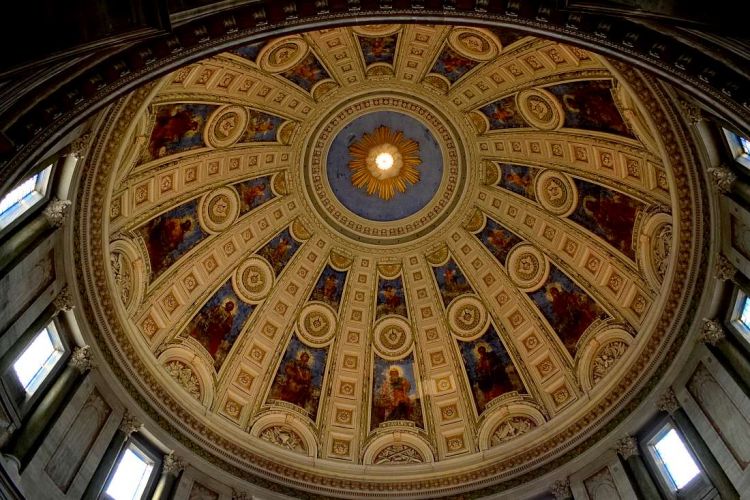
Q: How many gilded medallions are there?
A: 12